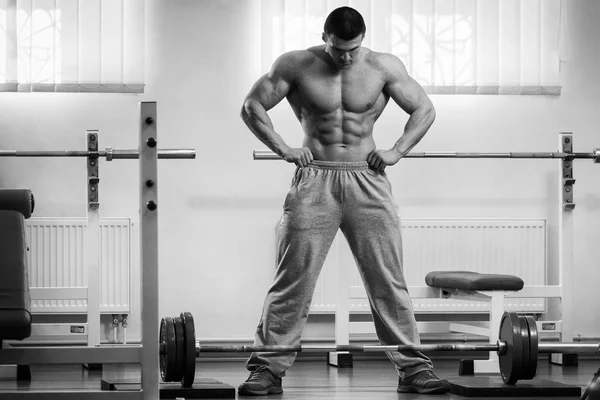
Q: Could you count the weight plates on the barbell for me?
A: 6